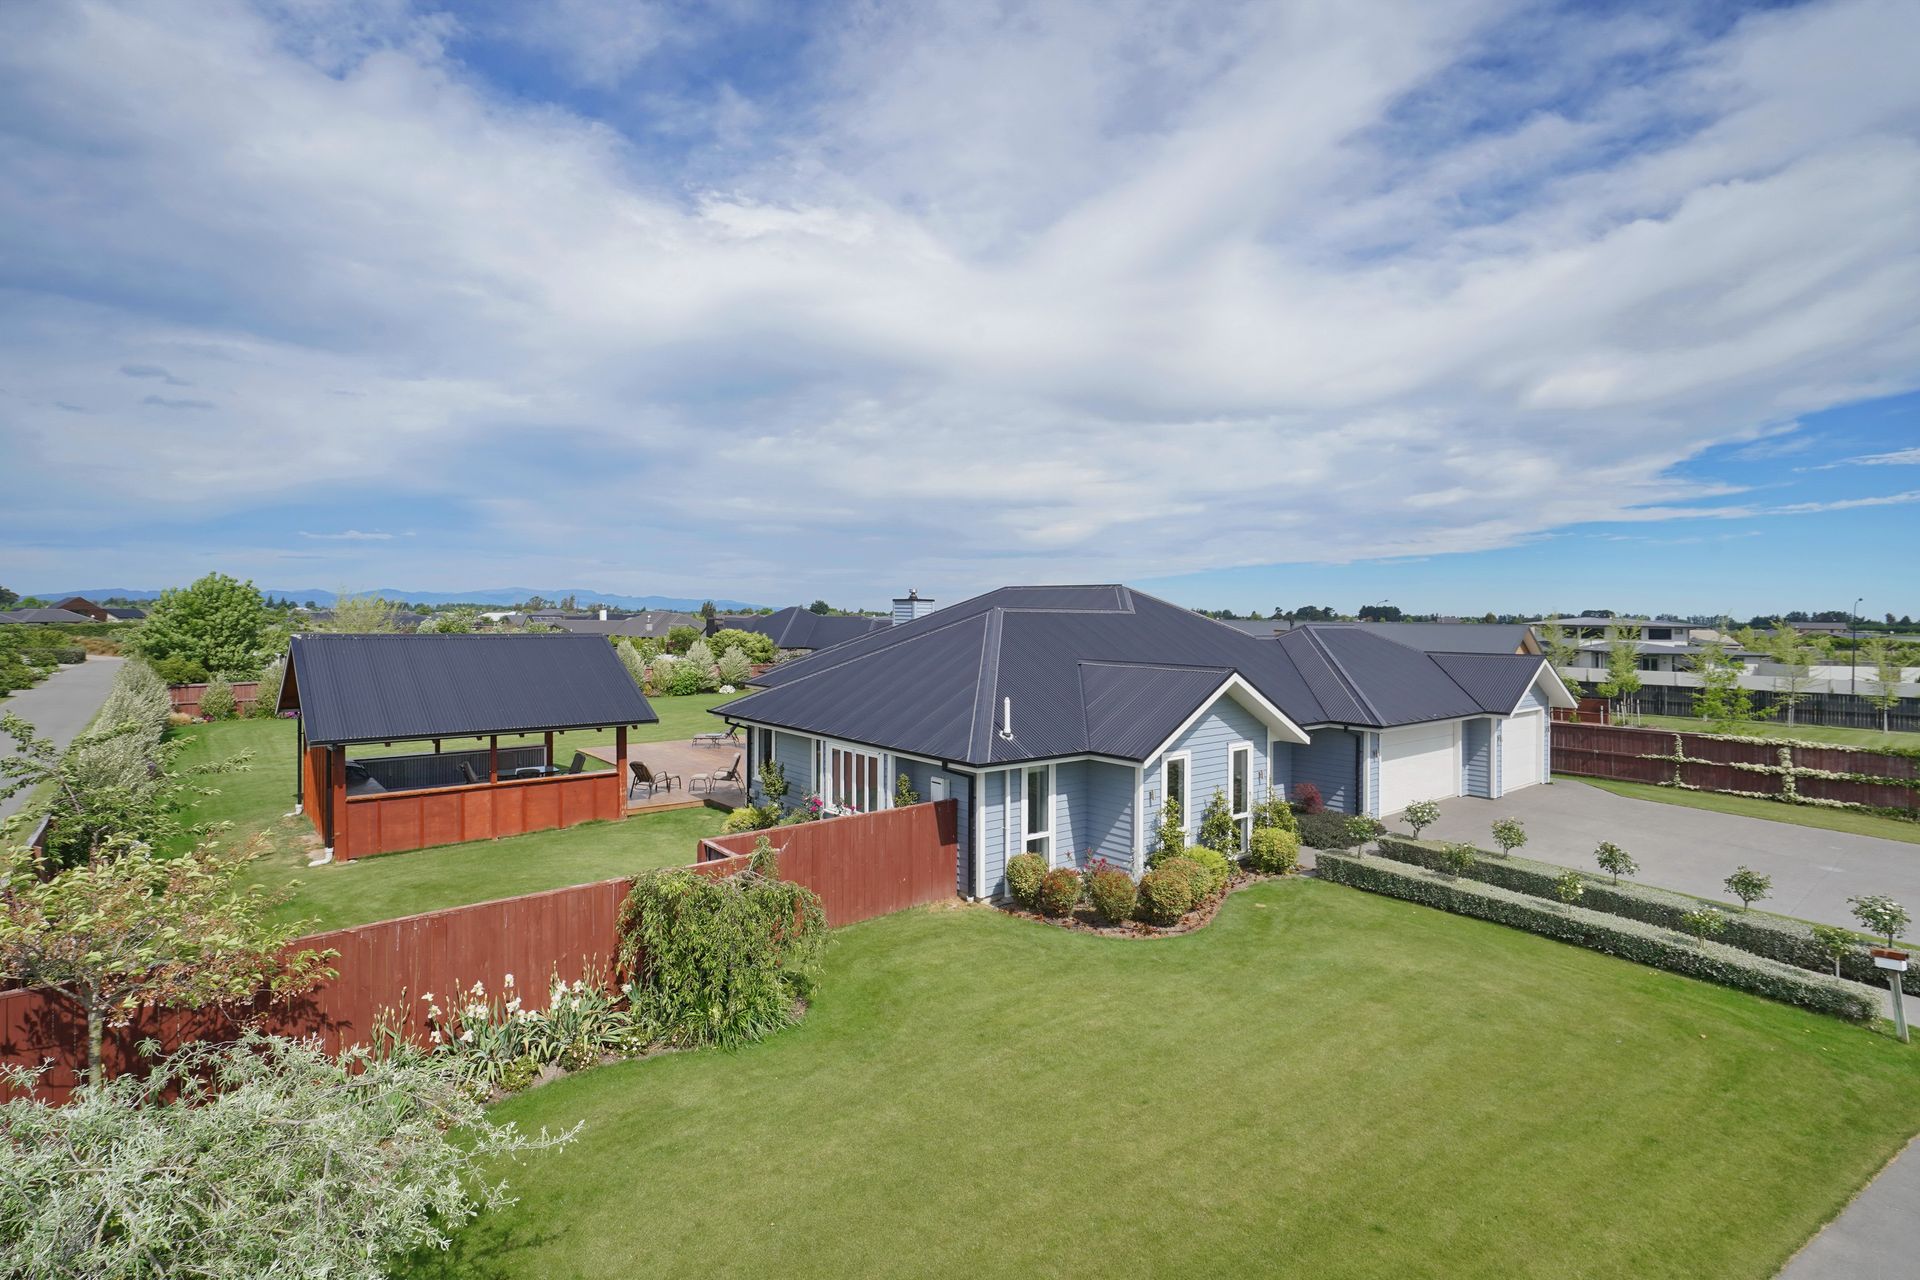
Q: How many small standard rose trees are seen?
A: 10